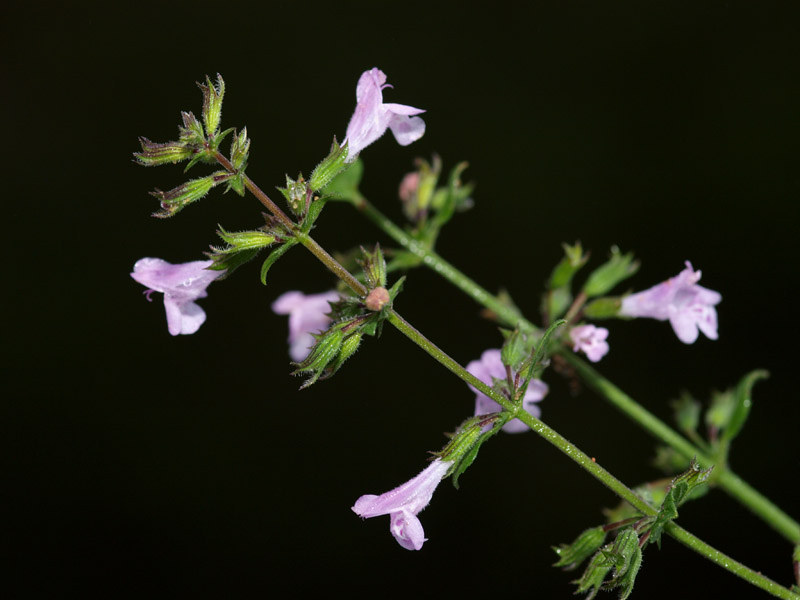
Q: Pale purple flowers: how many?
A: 7